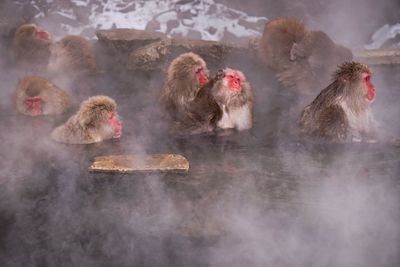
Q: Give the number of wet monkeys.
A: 9